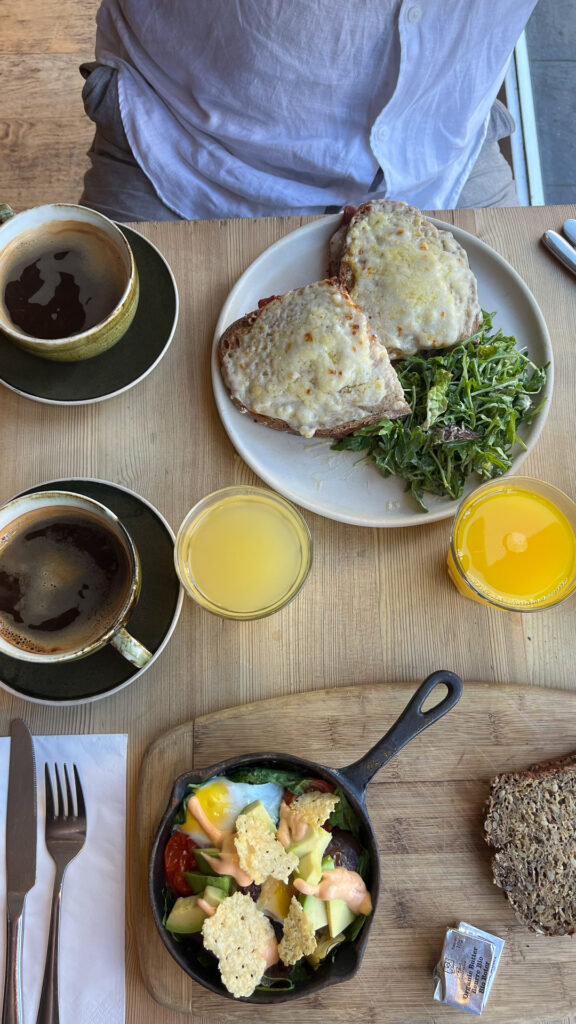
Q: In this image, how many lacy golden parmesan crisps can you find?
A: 4